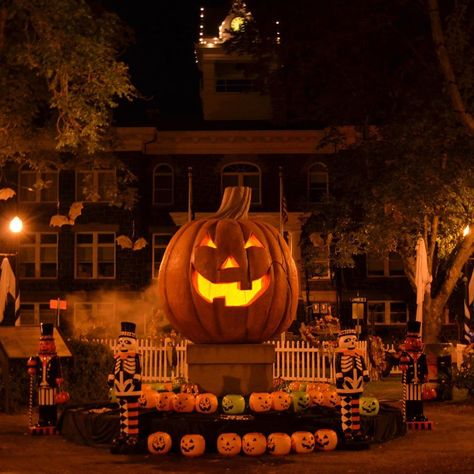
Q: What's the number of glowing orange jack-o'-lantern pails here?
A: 15